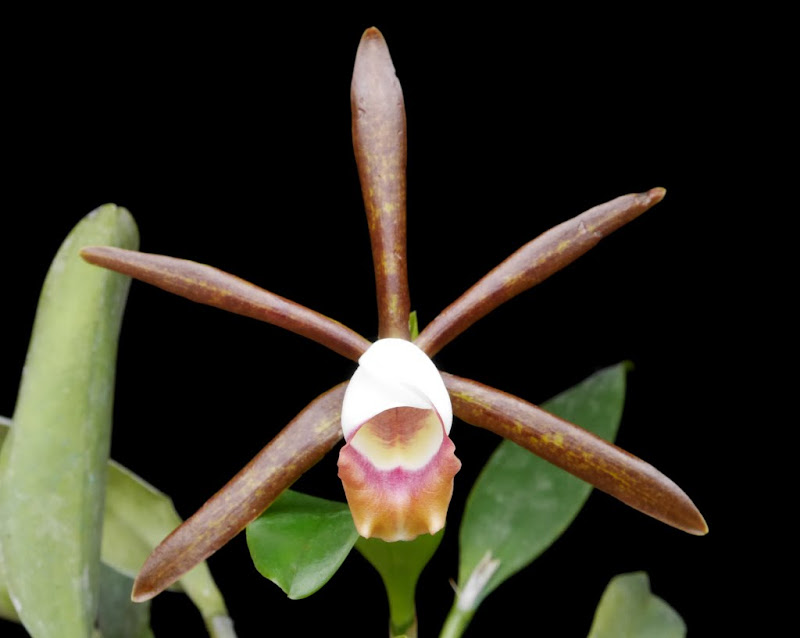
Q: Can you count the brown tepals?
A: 5